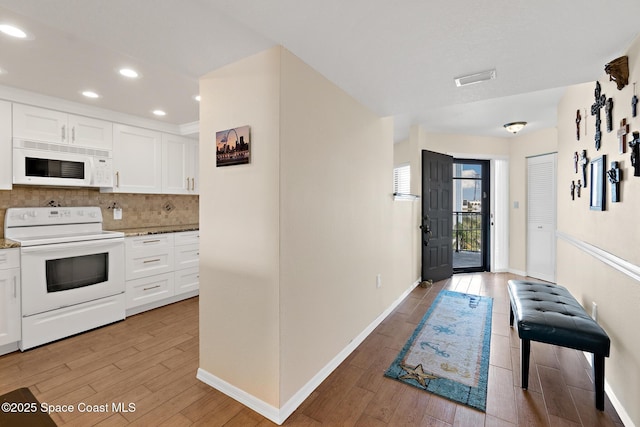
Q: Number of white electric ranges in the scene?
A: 1